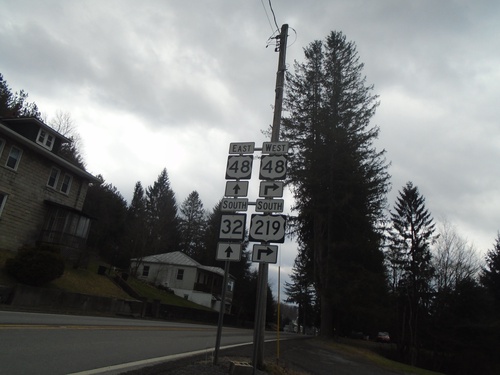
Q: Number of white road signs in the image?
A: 12